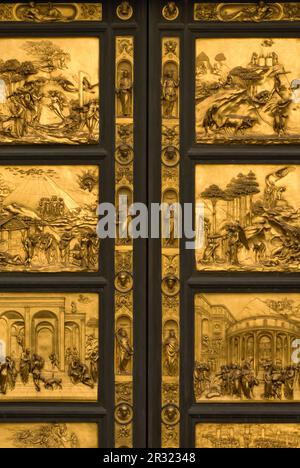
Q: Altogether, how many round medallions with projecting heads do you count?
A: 8